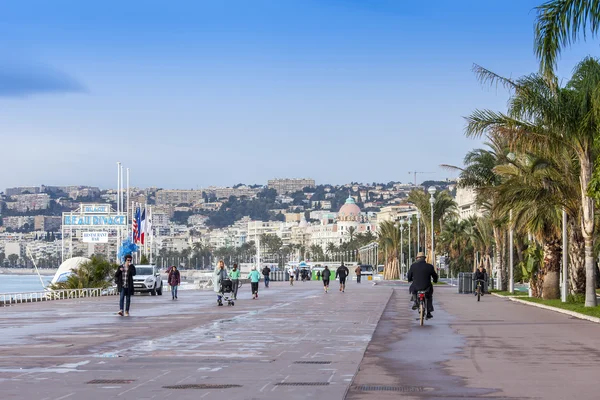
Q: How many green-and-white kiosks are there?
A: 1